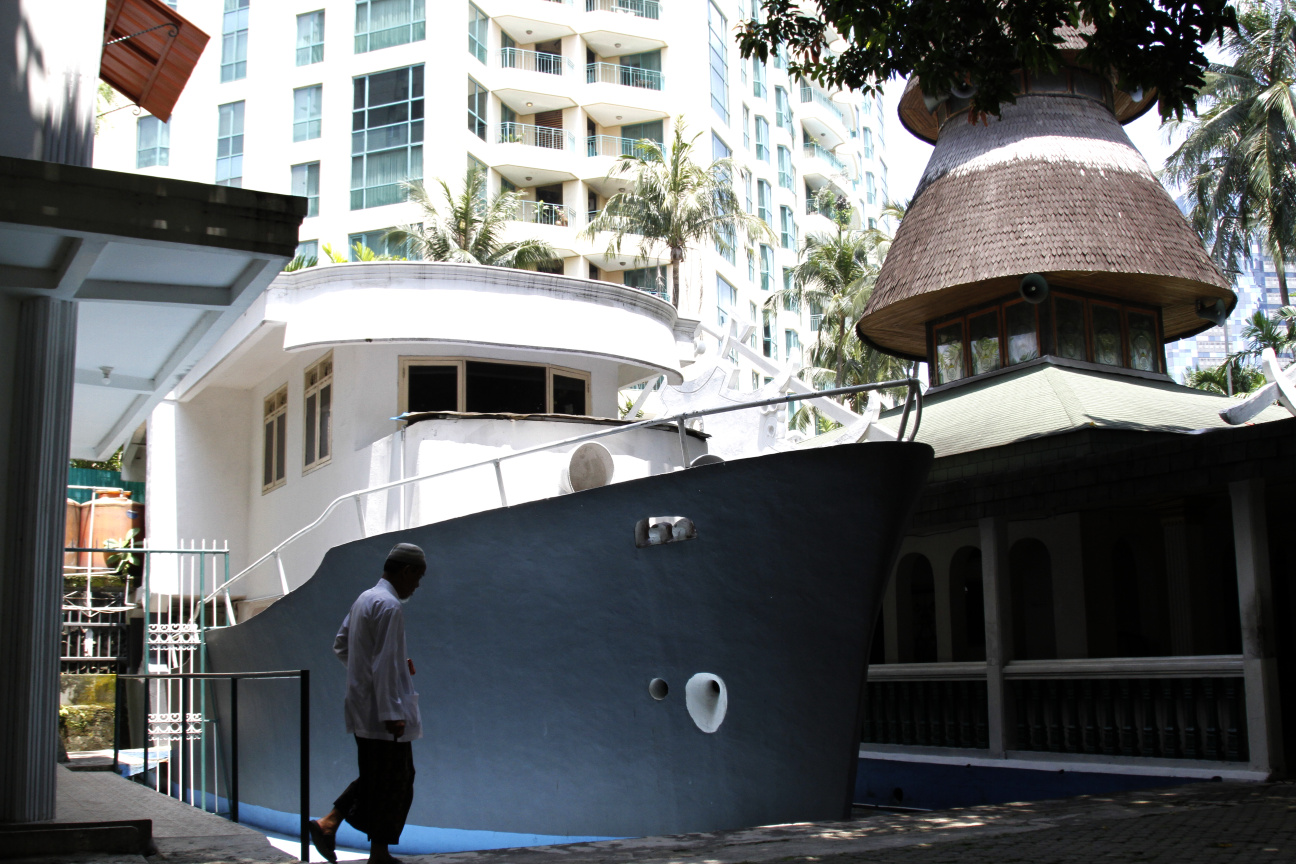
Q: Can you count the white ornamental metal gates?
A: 1